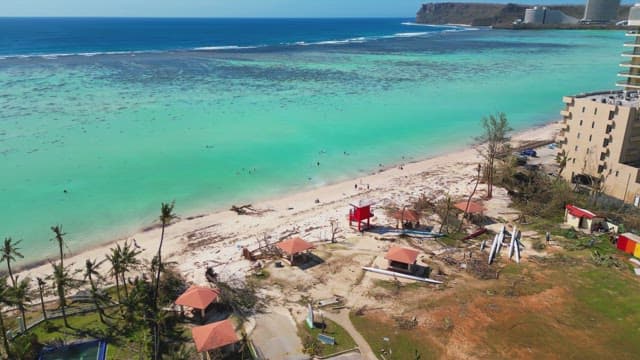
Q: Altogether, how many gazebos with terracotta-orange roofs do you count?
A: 6